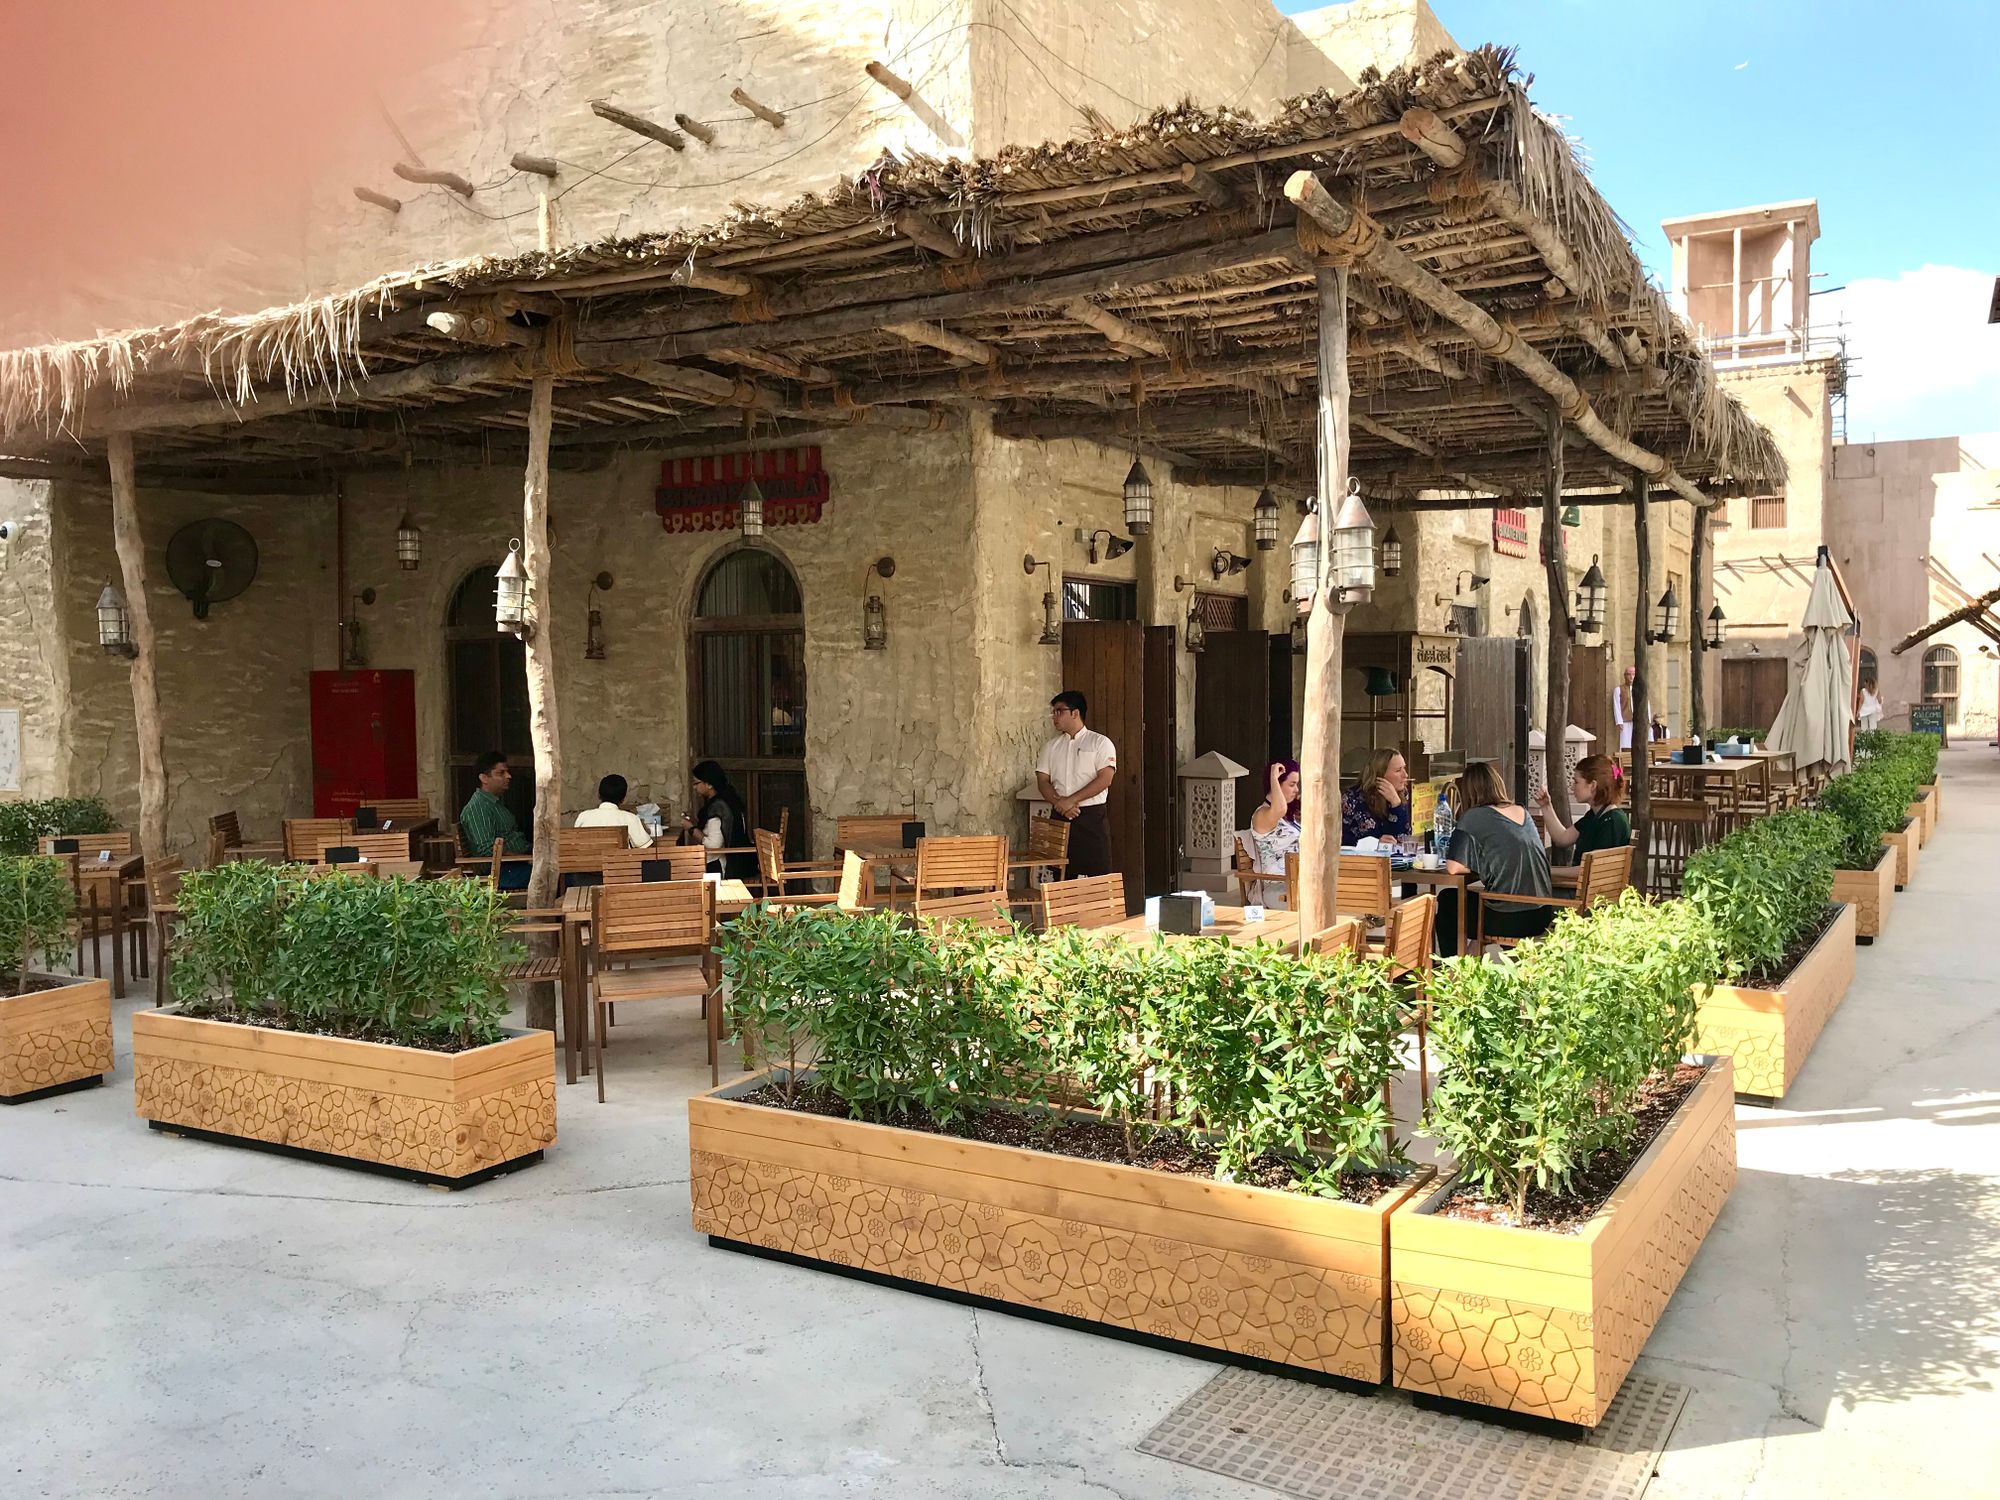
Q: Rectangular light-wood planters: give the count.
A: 9